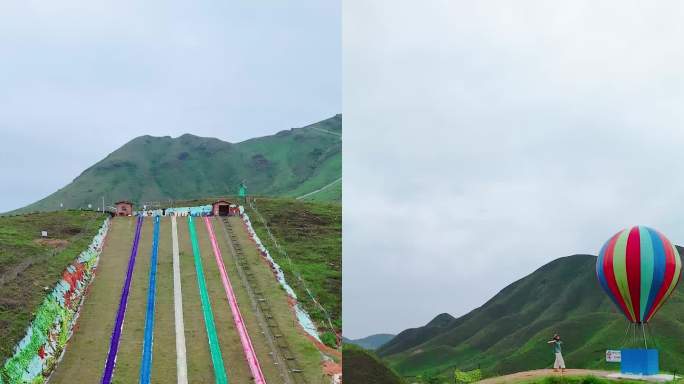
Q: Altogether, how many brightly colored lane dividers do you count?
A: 5